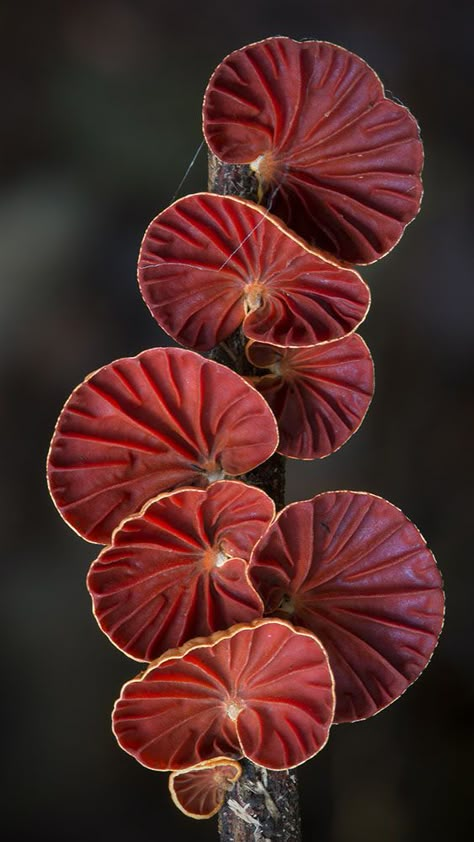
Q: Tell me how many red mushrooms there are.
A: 8